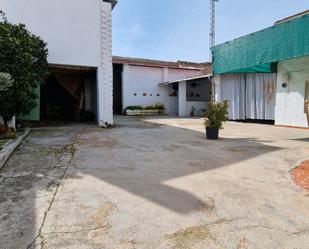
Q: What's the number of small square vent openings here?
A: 4